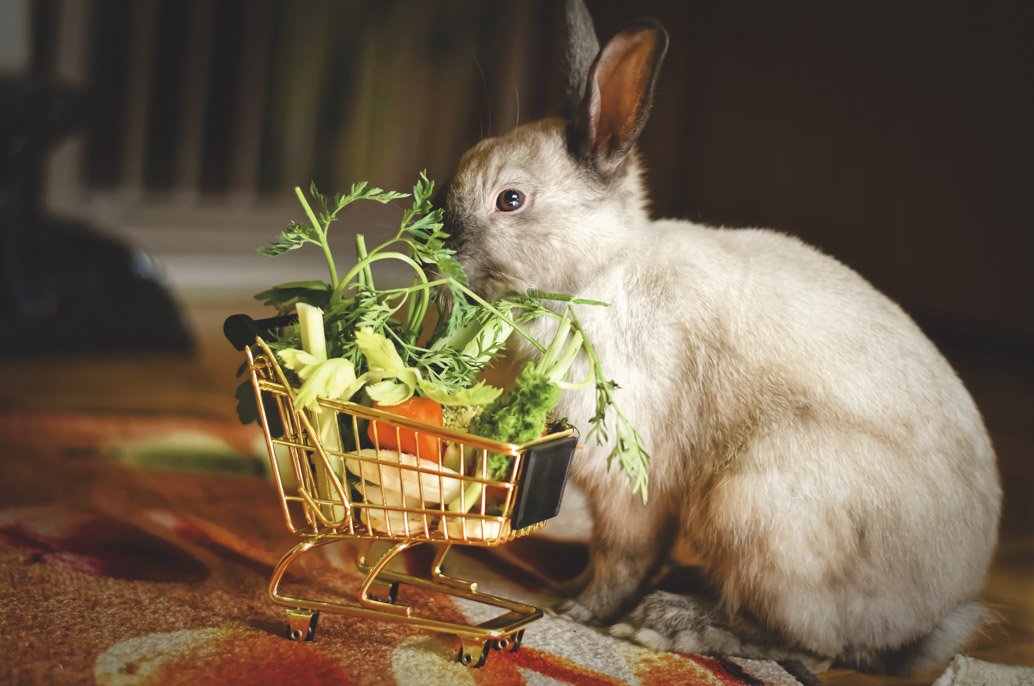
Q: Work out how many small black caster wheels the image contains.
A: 4